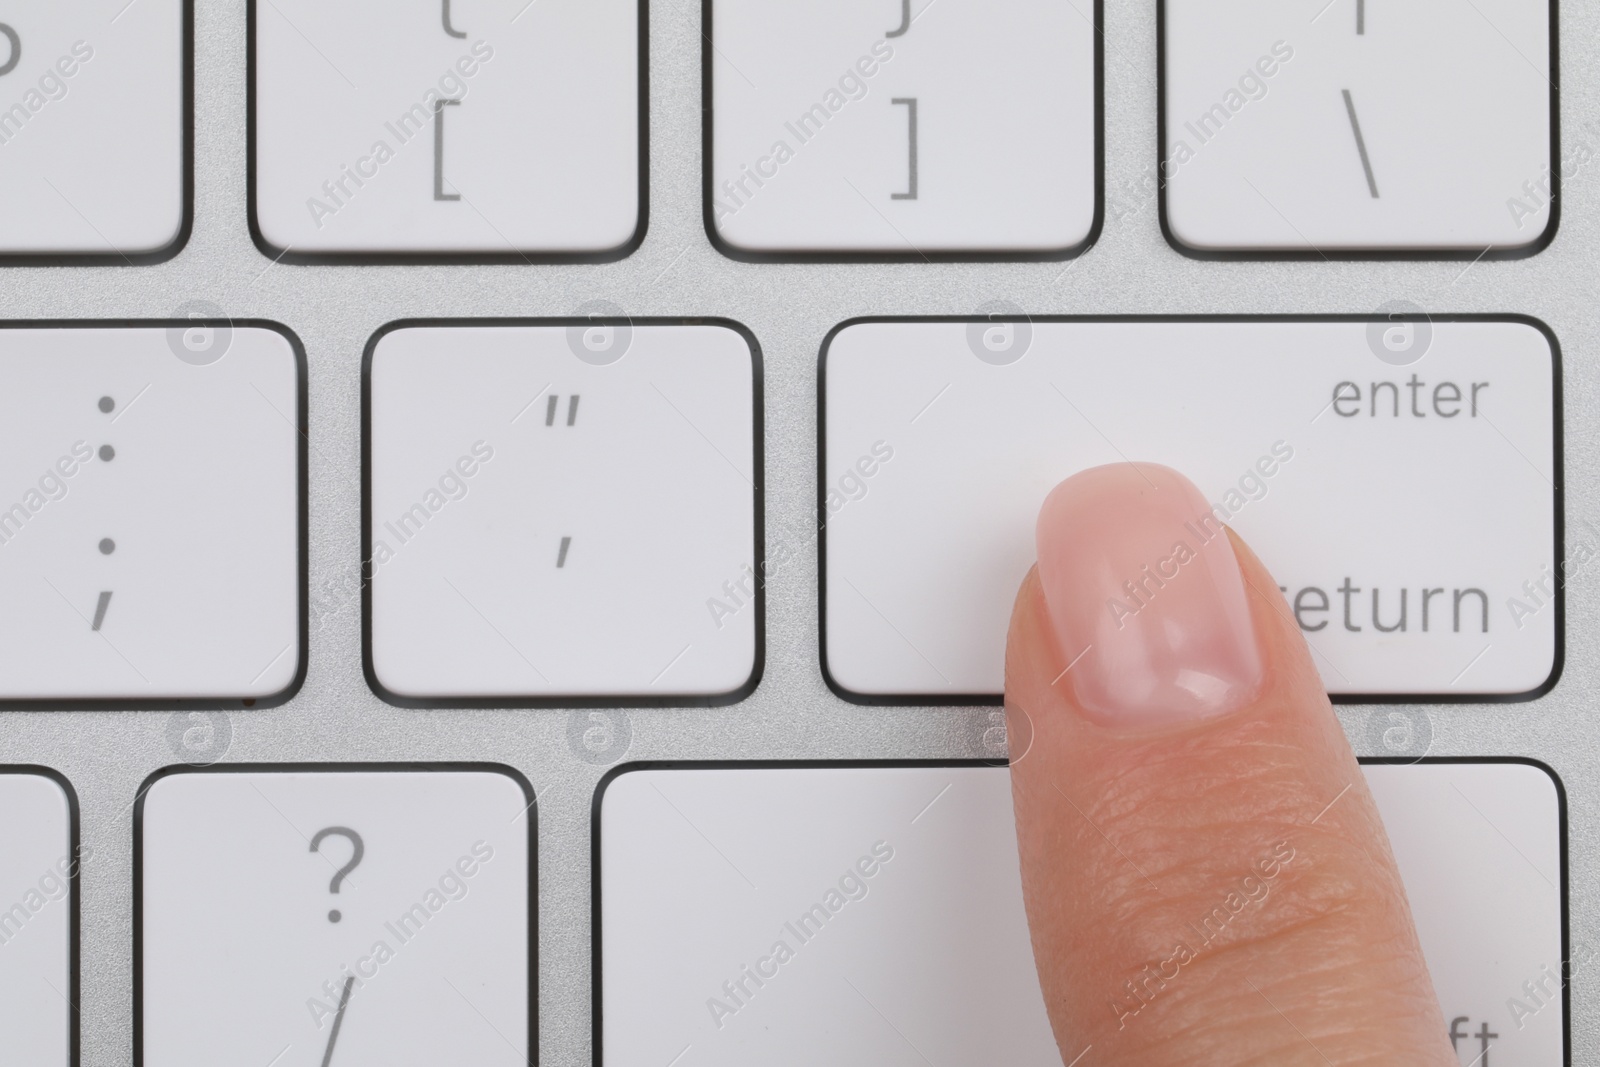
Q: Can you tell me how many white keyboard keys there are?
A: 10